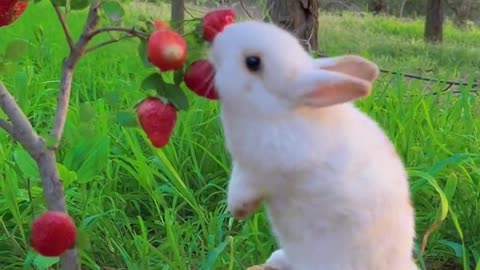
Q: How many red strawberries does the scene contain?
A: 6